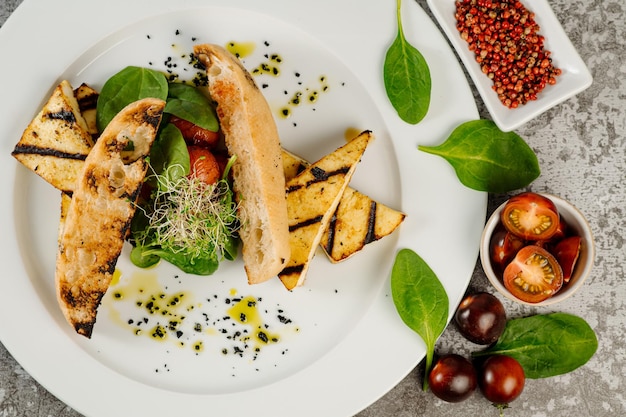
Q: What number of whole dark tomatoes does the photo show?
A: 3